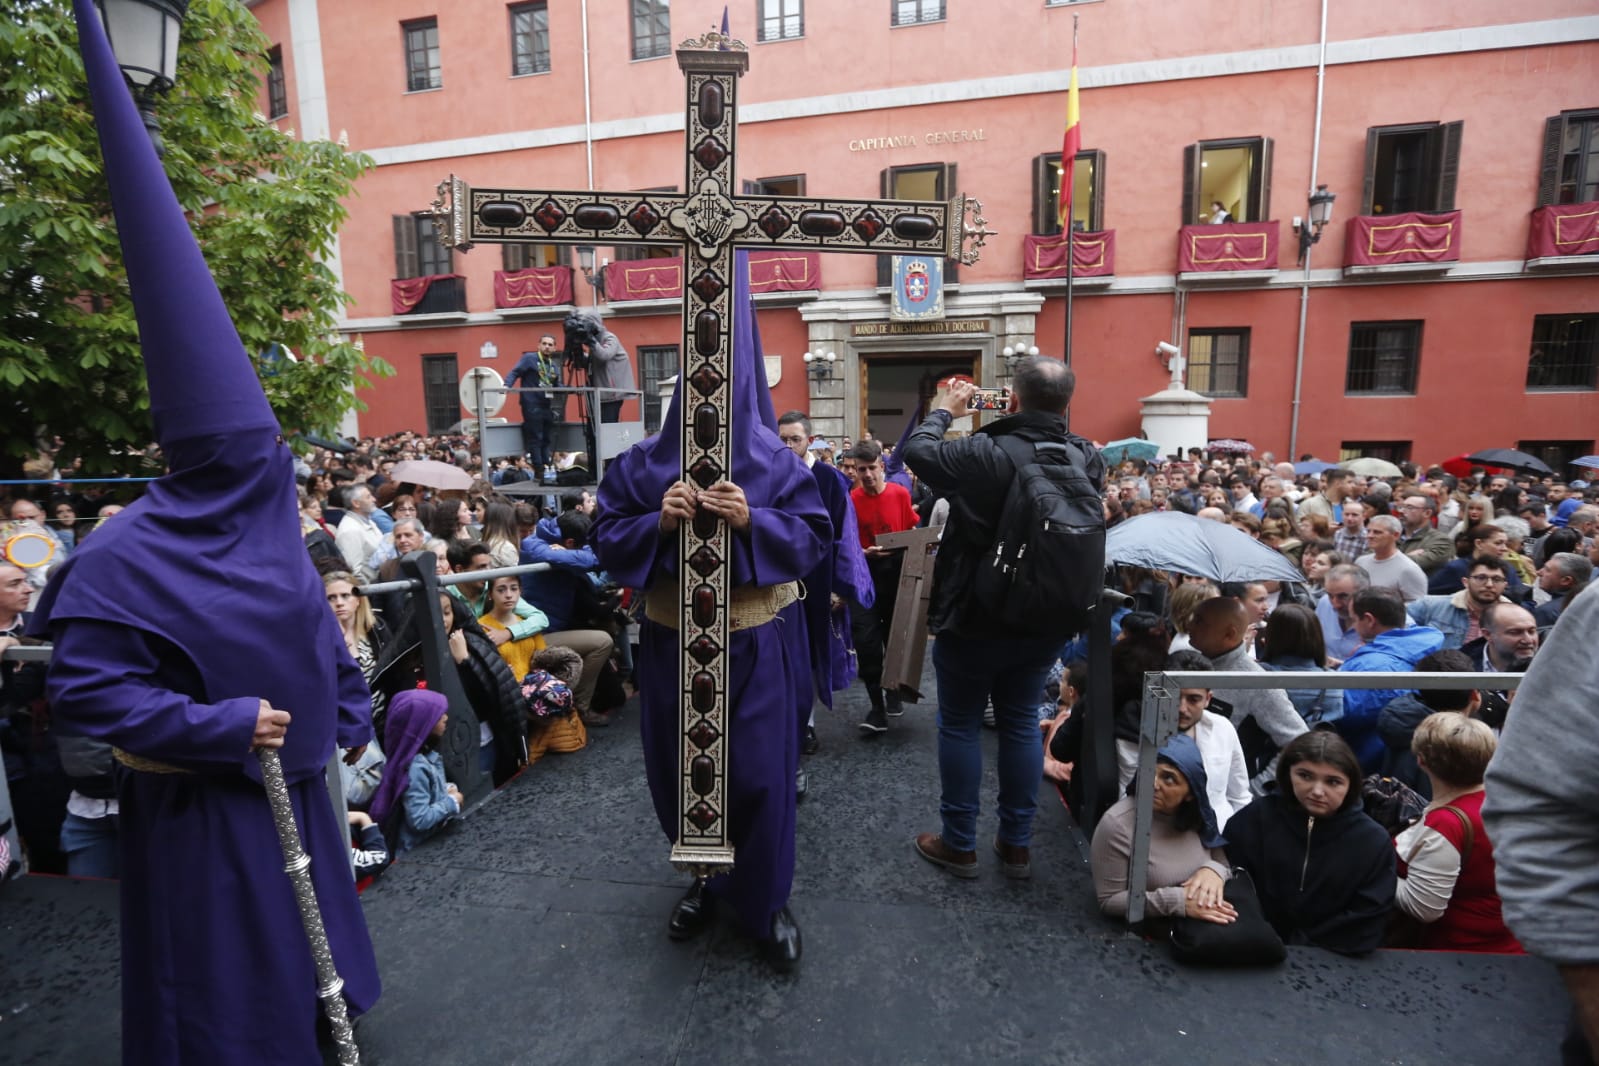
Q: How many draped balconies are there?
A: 8